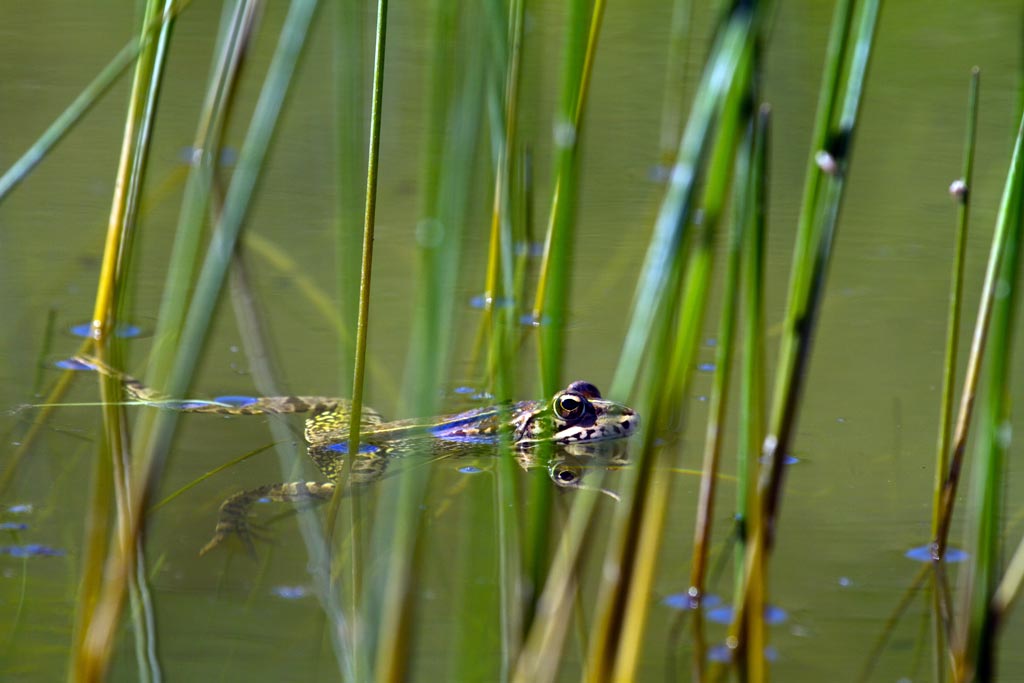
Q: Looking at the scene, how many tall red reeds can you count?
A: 0